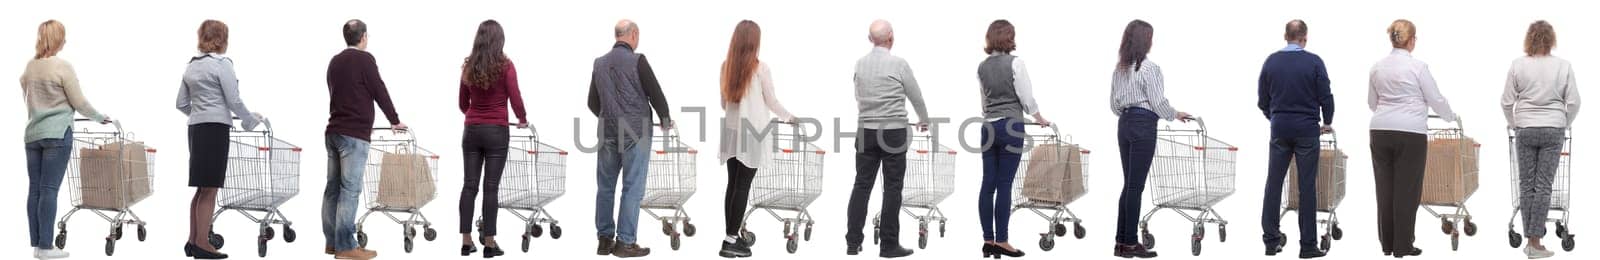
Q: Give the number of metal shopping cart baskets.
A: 12